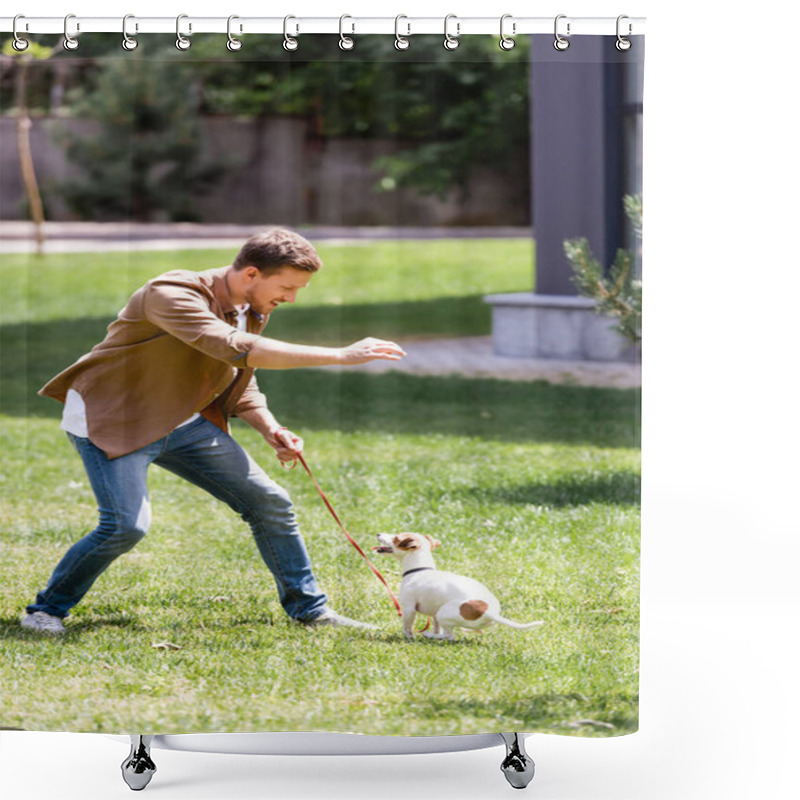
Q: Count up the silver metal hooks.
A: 12